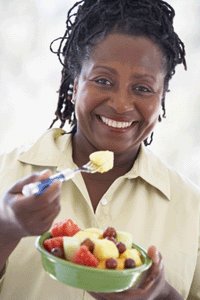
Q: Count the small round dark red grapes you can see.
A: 7